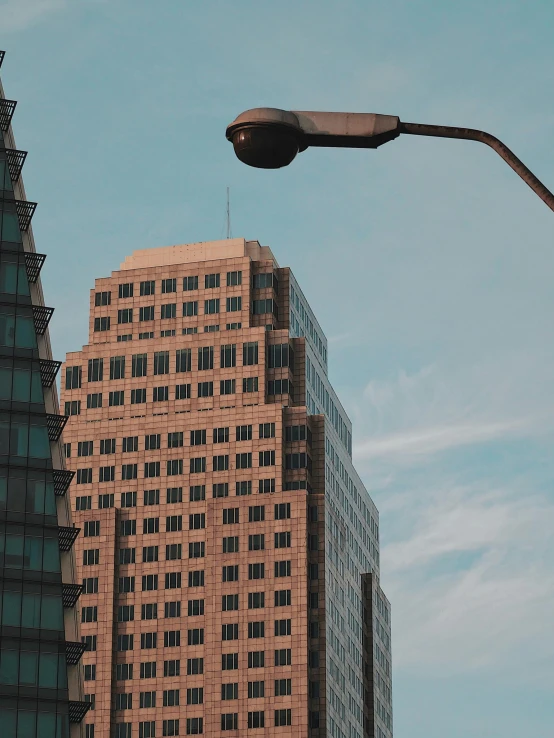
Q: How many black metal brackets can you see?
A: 13